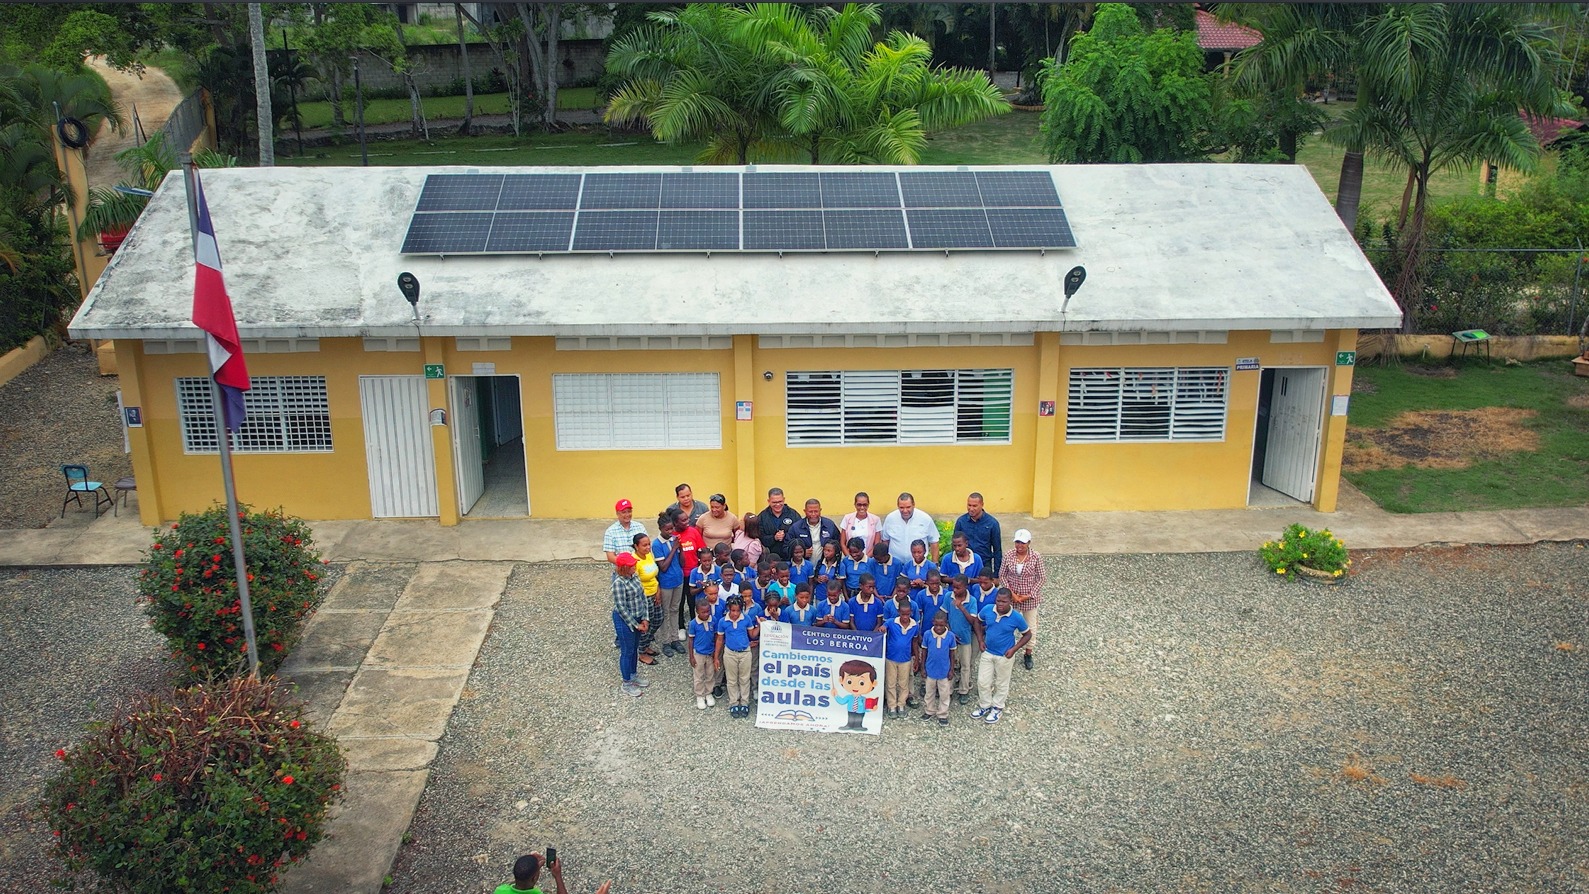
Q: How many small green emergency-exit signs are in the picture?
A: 2